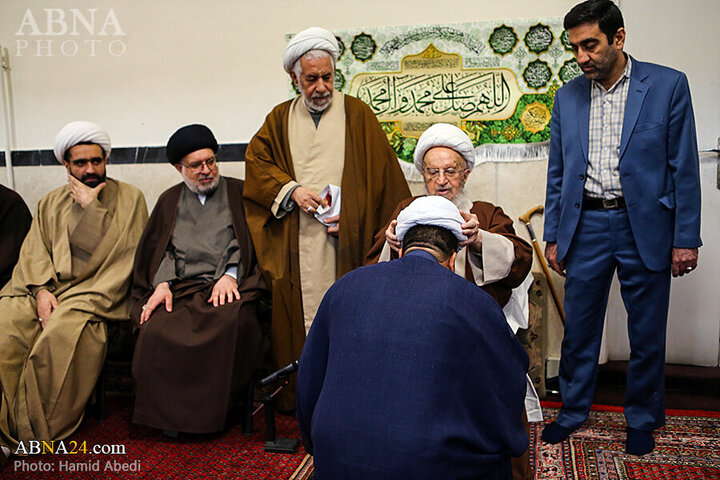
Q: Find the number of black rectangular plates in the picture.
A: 1